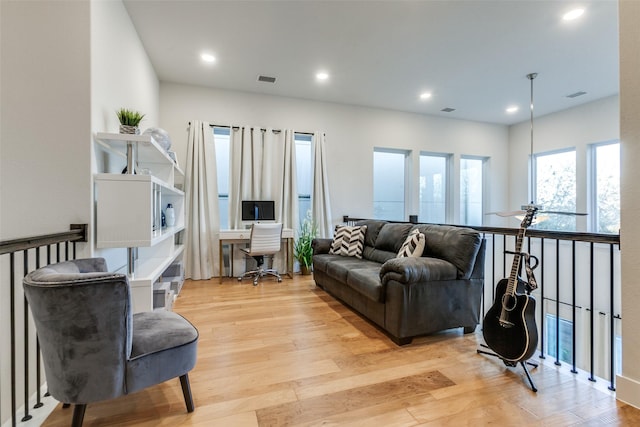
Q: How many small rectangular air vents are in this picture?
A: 3